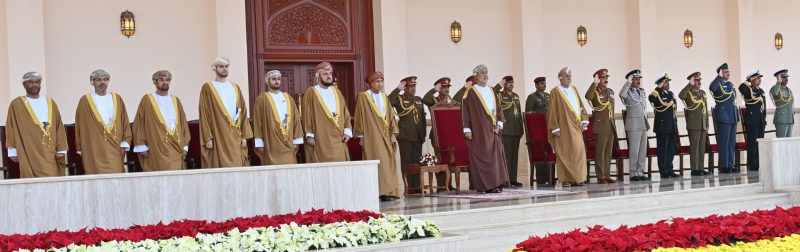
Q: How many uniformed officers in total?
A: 12